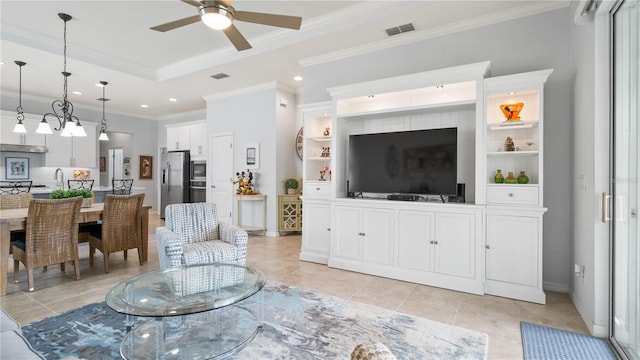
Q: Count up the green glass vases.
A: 3